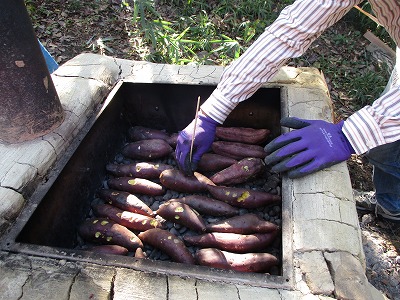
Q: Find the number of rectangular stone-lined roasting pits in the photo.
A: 1